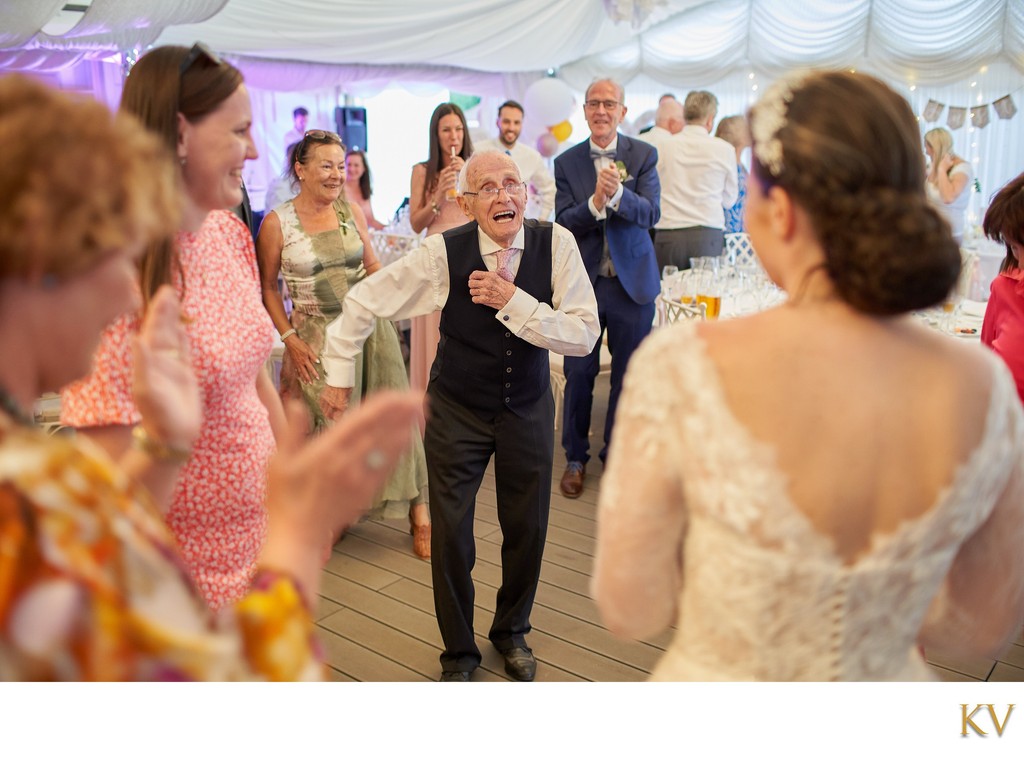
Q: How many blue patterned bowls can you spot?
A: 0